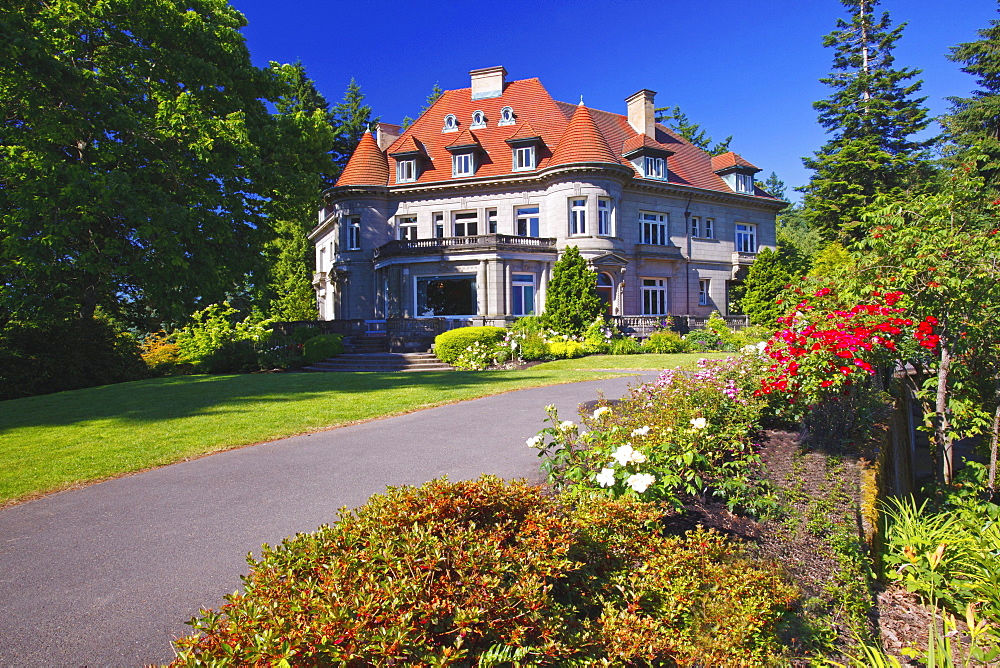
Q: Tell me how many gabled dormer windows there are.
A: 5